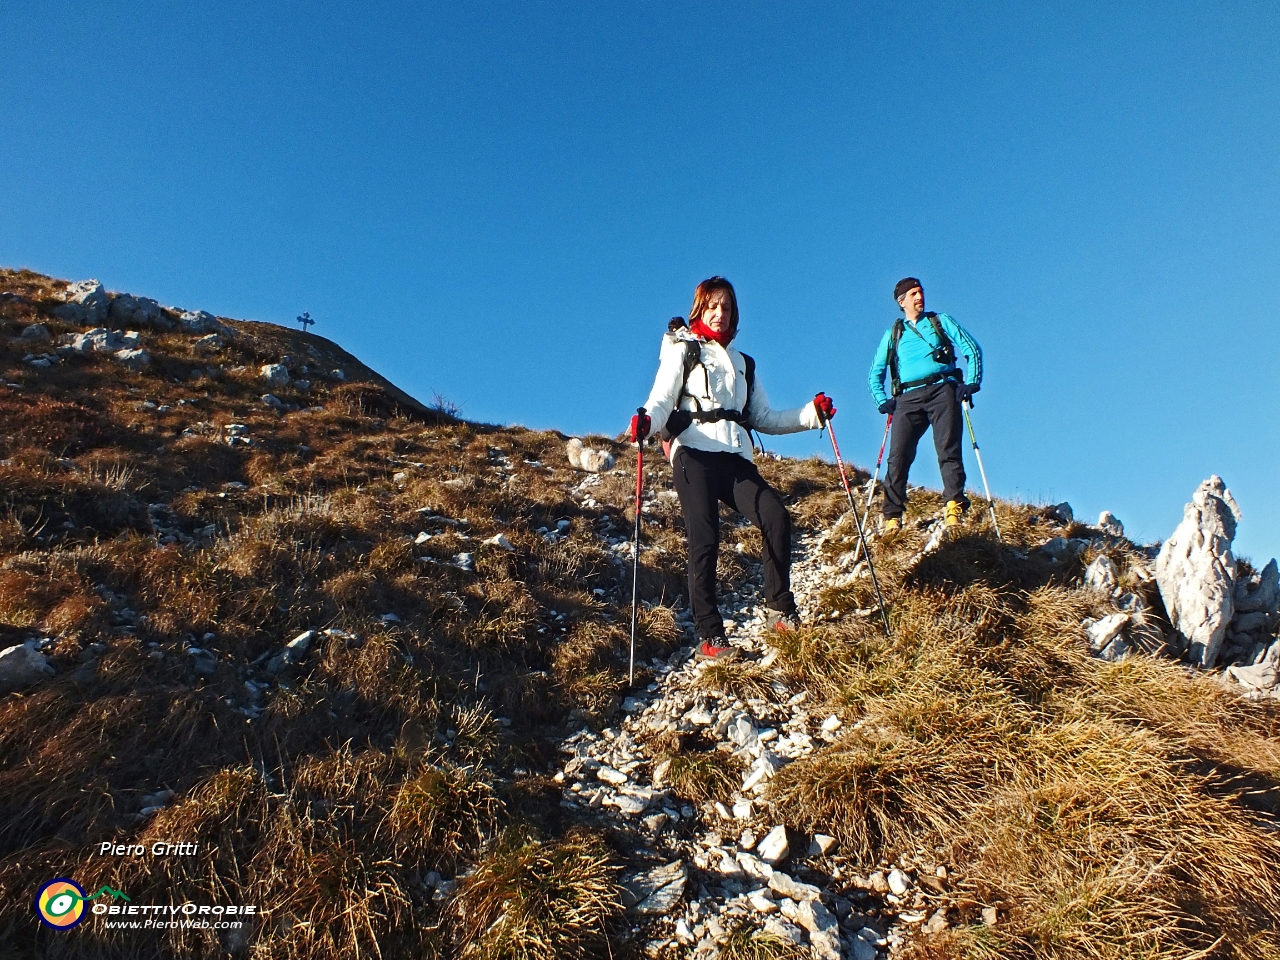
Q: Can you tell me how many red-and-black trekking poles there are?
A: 2